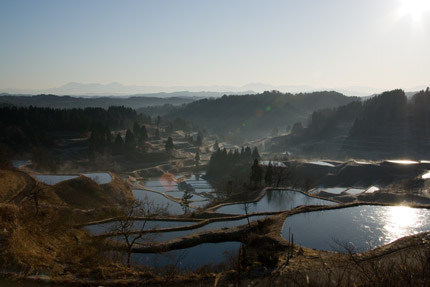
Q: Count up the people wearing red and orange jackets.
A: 0